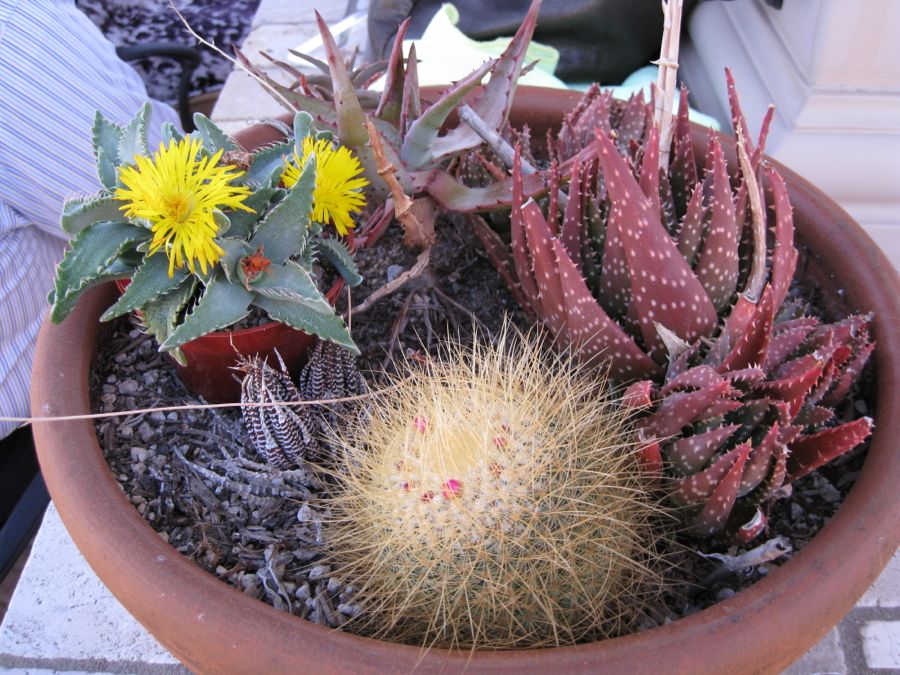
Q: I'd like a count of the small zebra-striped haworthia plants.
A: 2